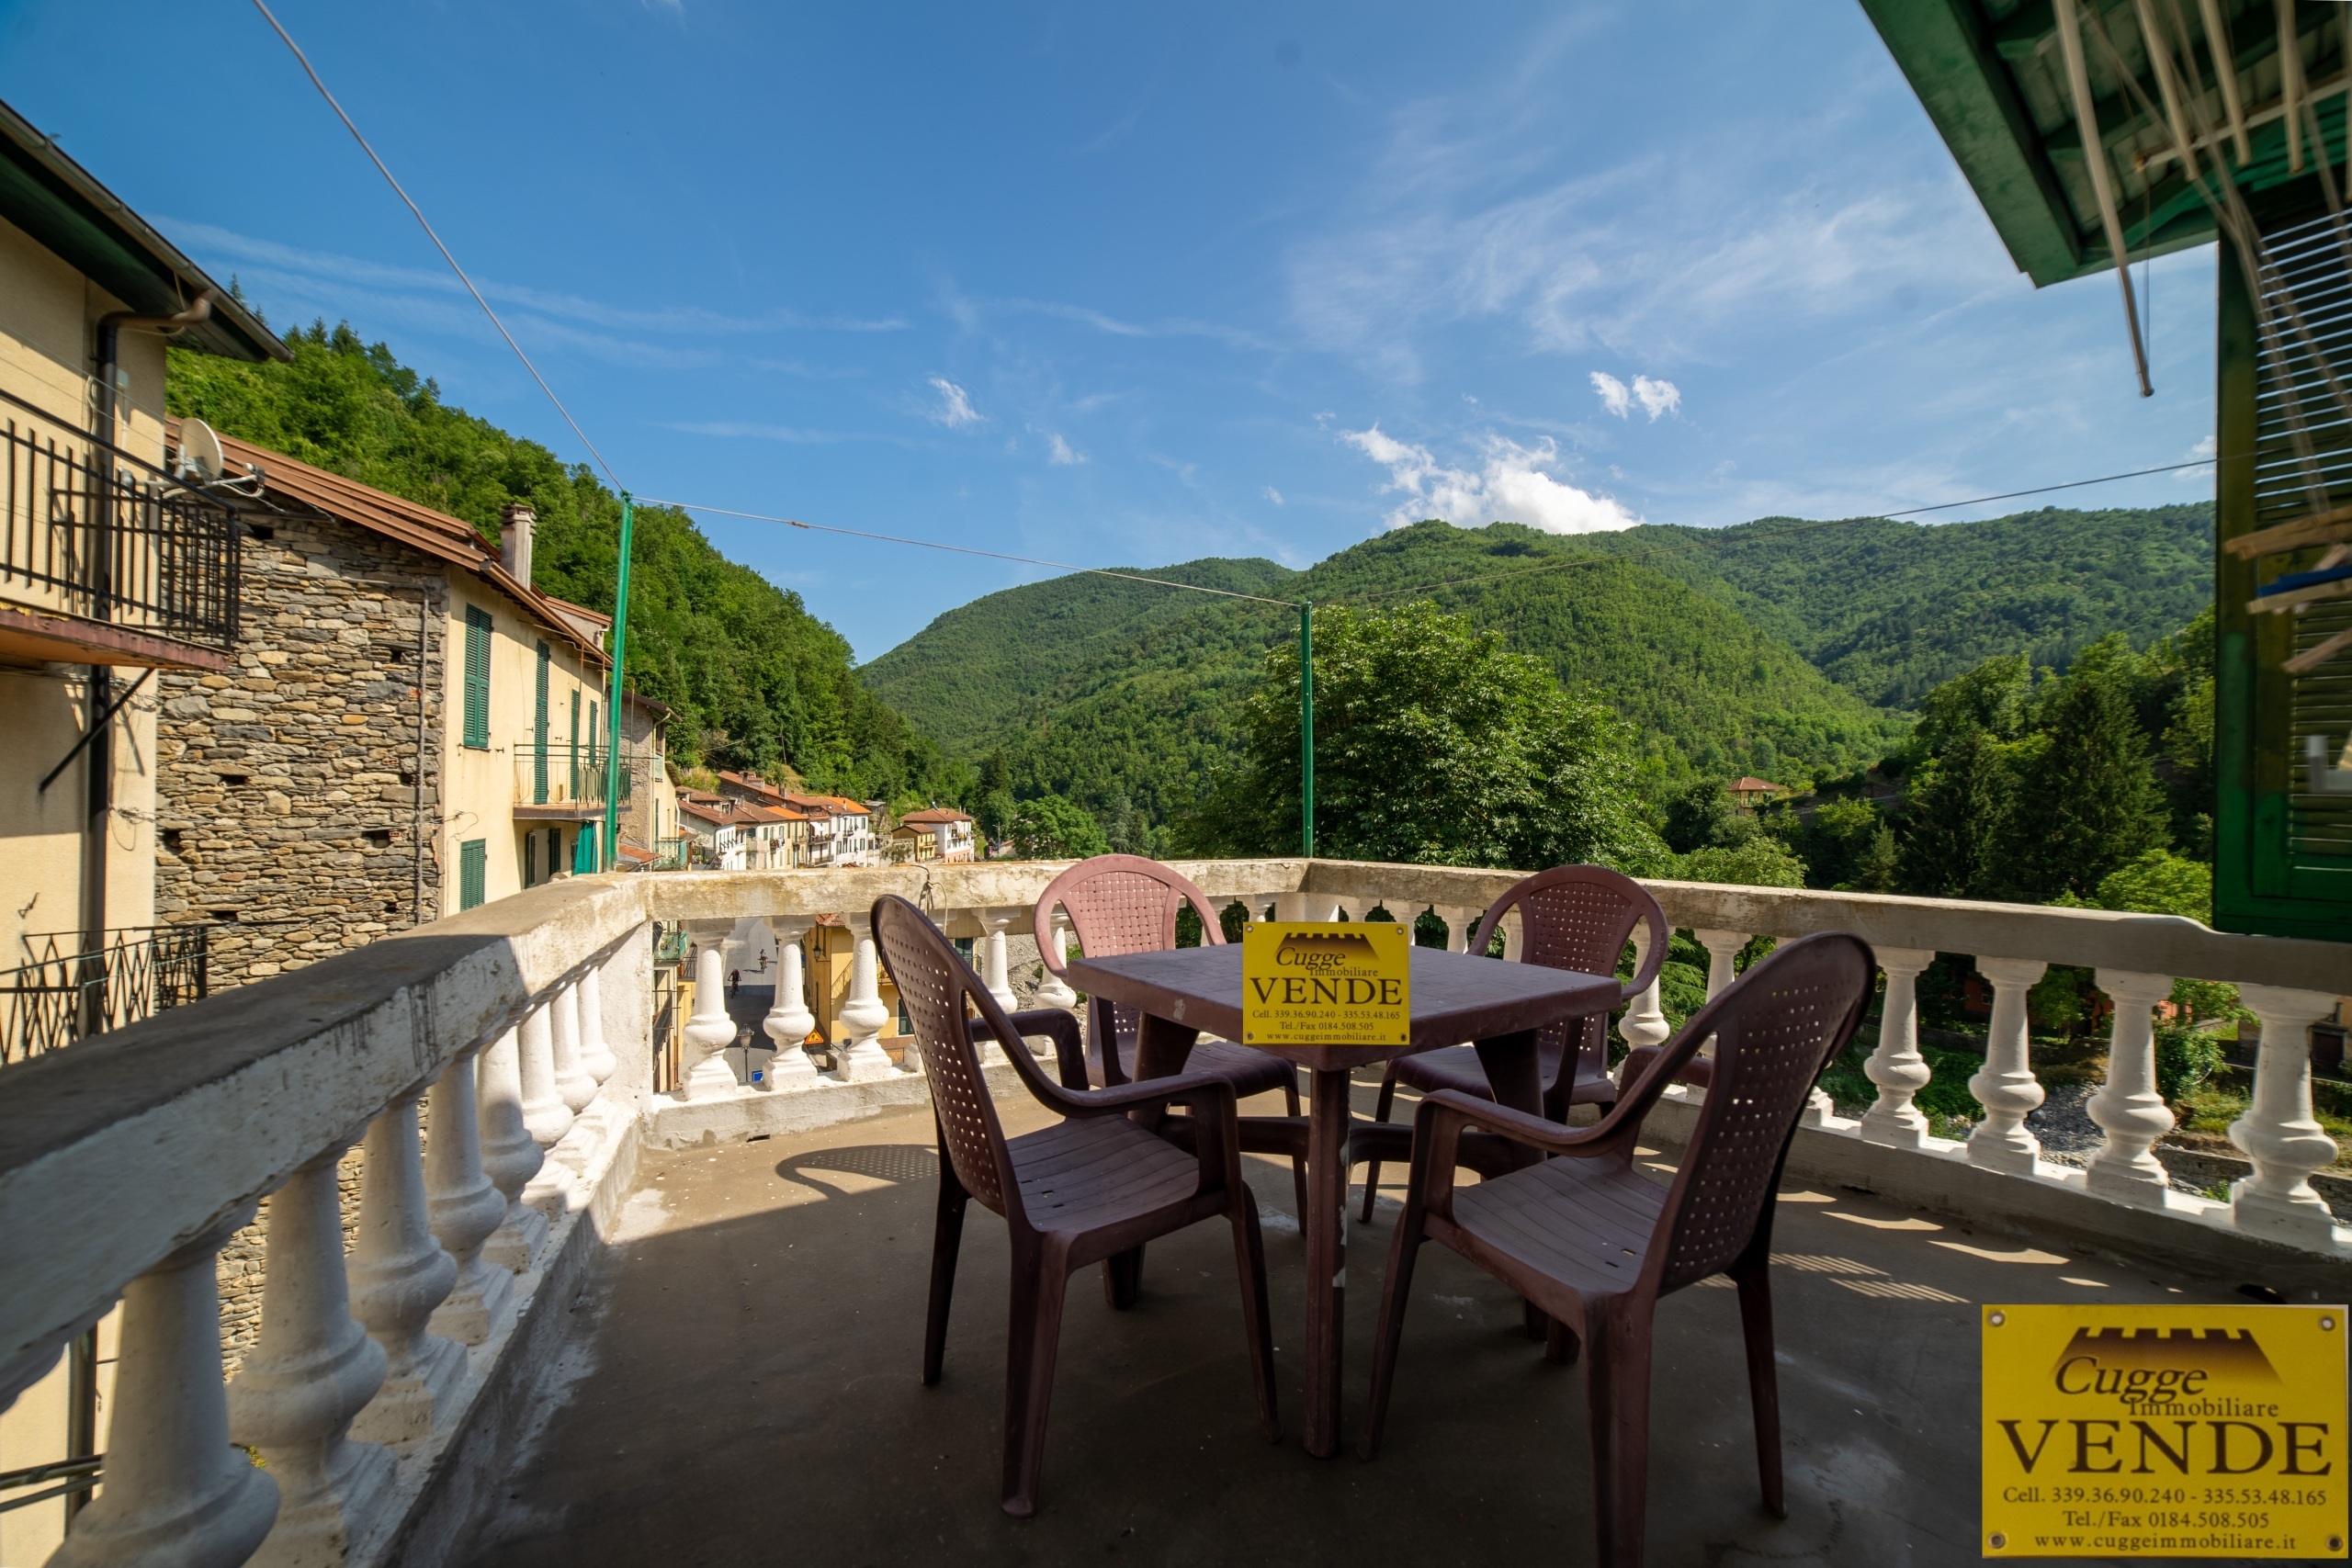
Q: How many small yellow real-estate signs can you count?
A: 2